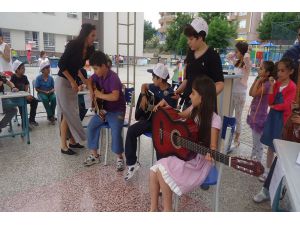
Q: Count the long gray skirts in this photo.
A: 1